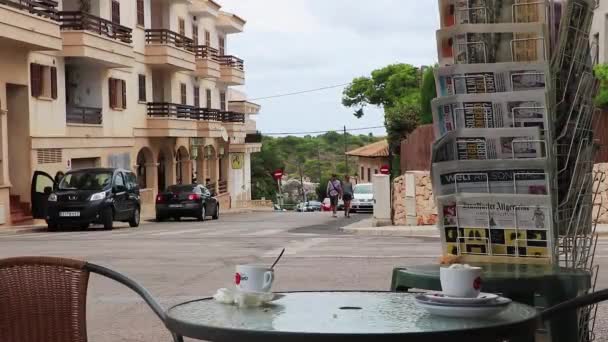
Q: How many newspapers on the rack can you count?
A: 7